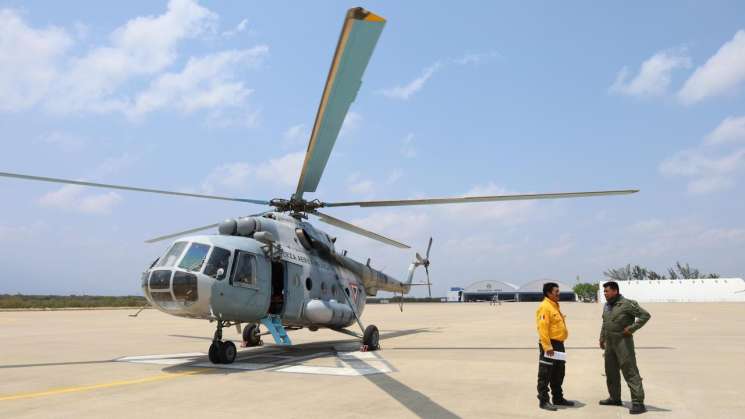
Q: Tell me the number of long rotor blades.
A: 5